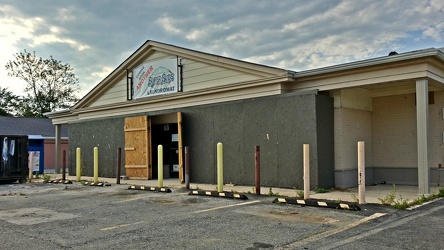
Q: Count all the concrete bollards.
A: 11